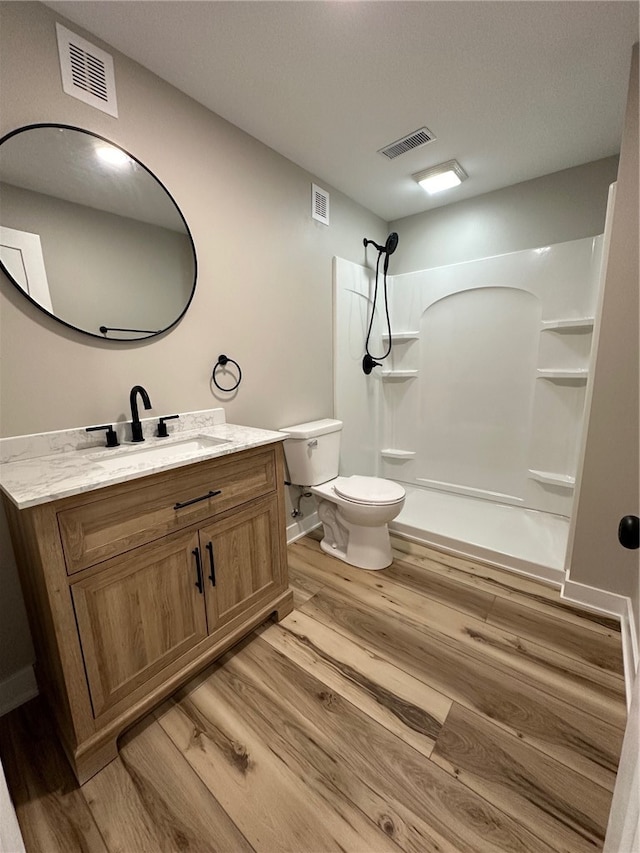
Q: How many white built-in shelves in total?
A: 6